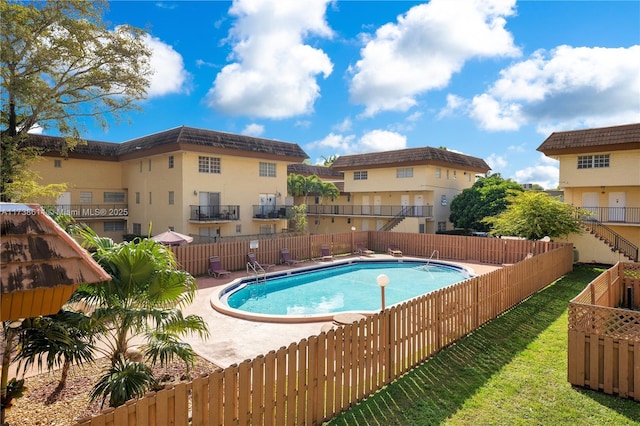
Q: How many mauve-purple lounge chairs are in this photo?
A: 6